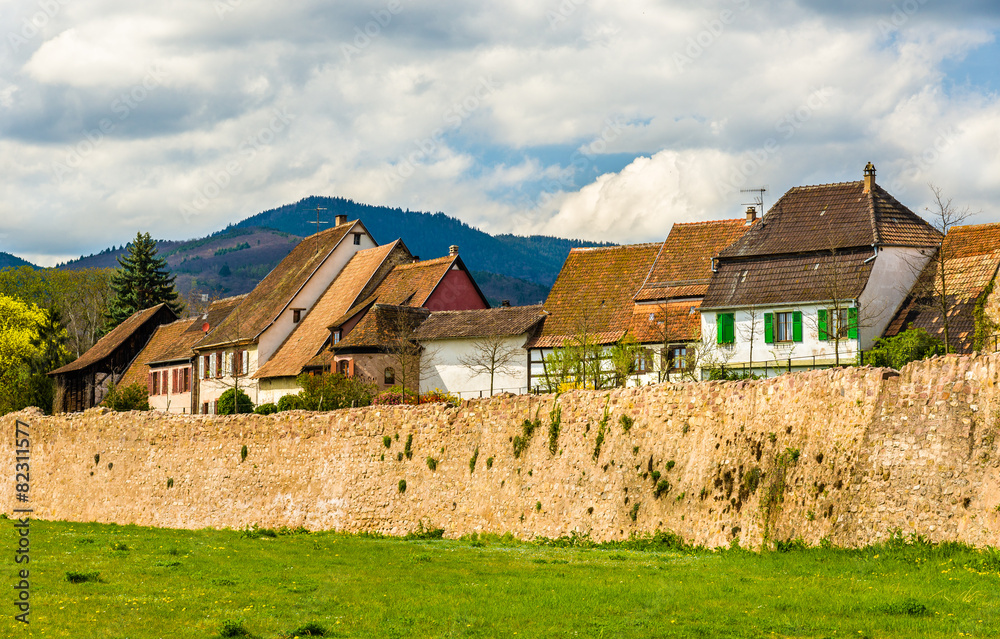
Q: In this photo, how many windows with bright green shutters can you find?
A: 3